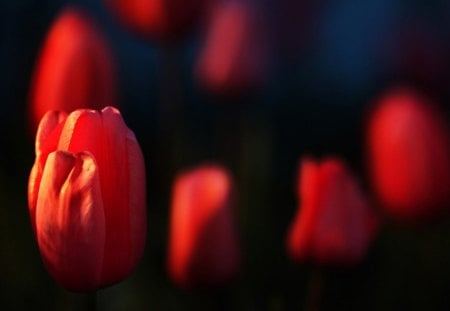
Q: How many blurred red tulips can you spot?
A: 6